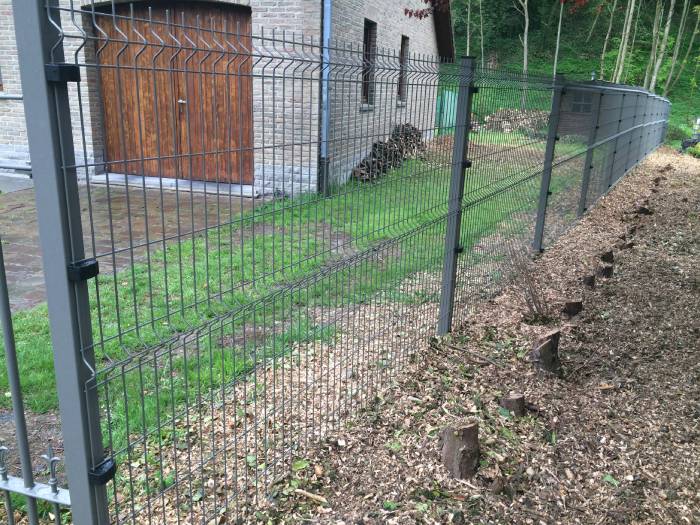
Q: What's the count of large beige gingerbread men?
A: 0